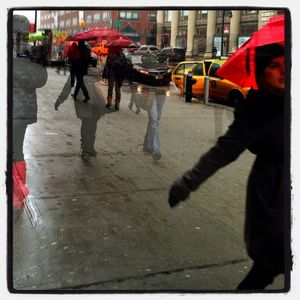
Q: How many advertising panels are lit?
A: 2